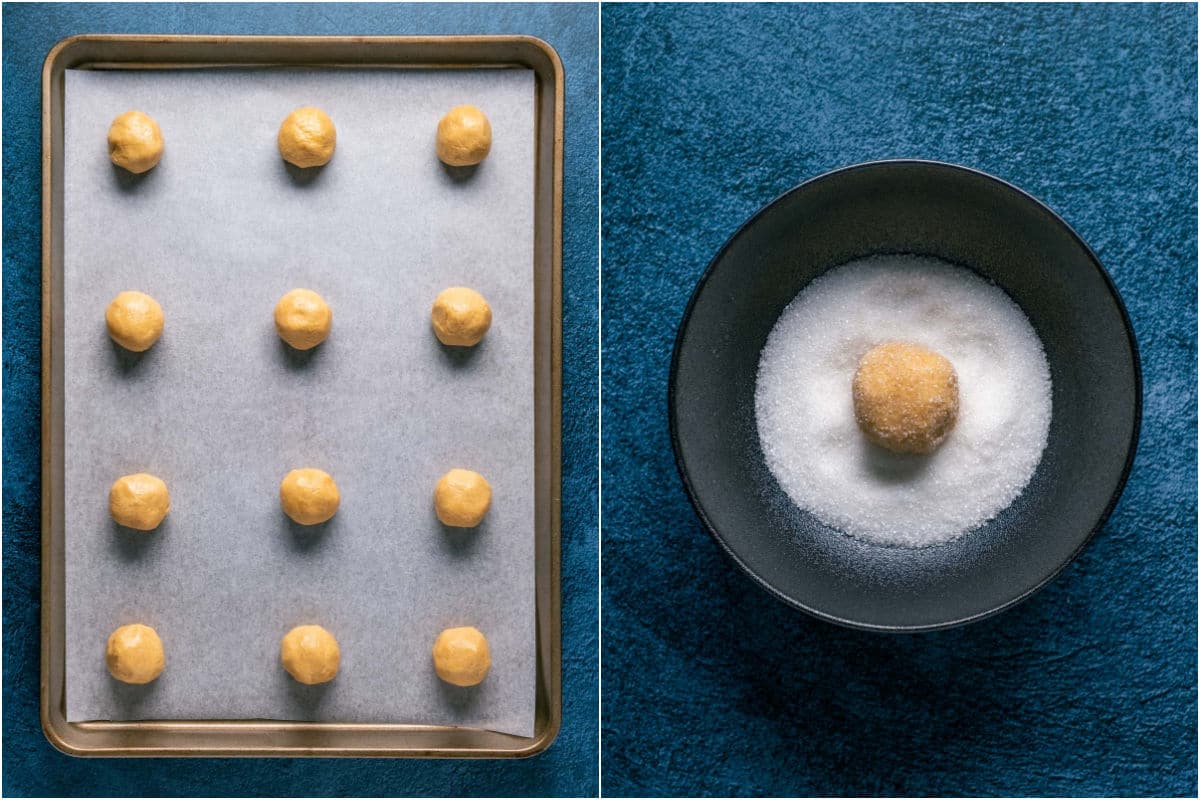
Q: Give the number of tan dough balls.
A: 13